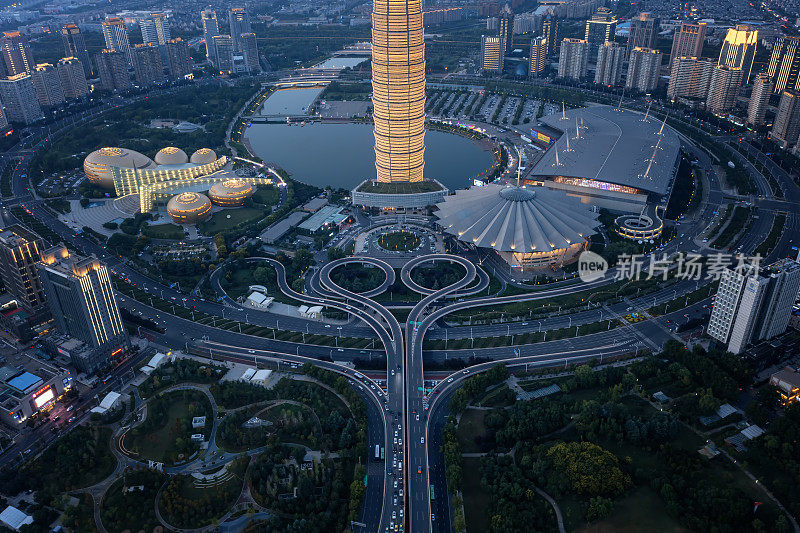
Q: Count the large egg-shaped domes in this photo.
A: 5